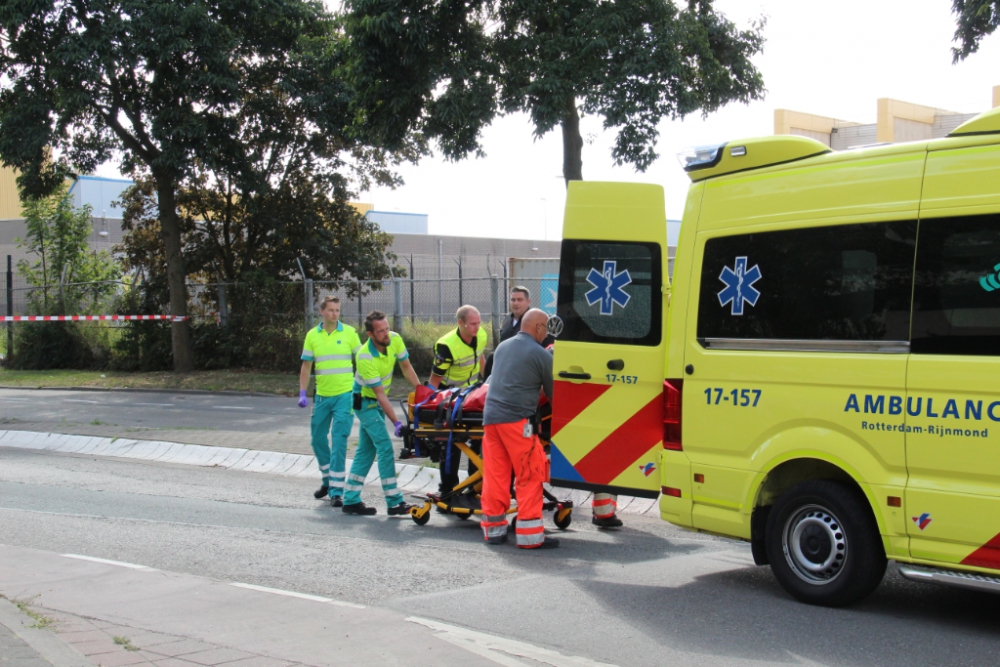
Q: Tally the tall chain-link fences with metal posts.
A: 1